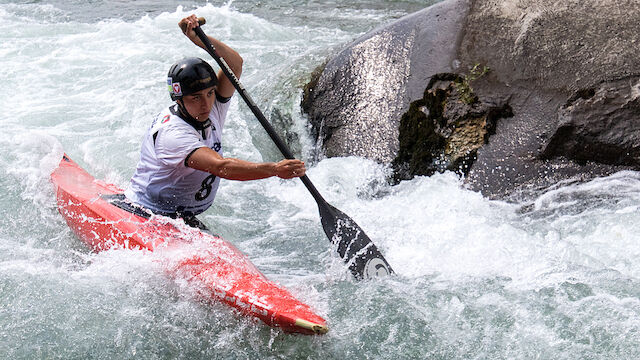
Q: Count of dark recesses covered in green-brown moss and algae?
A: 1